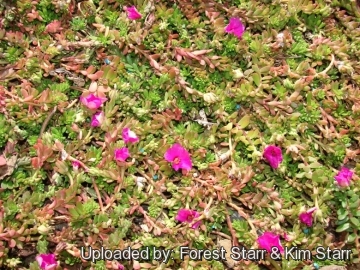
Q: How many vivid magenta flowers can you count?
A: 13